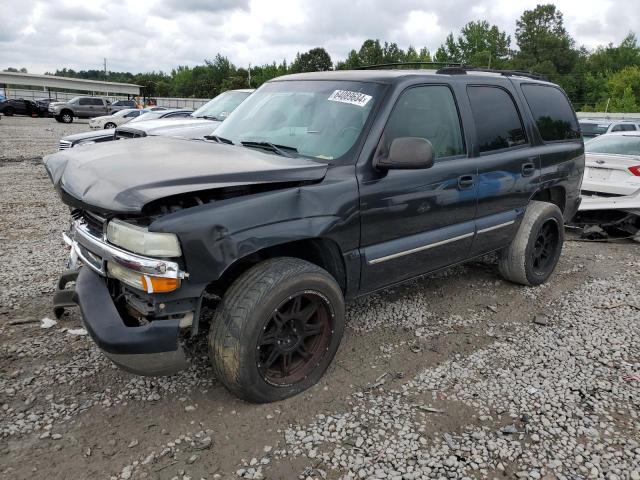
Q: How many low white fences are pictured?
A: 1